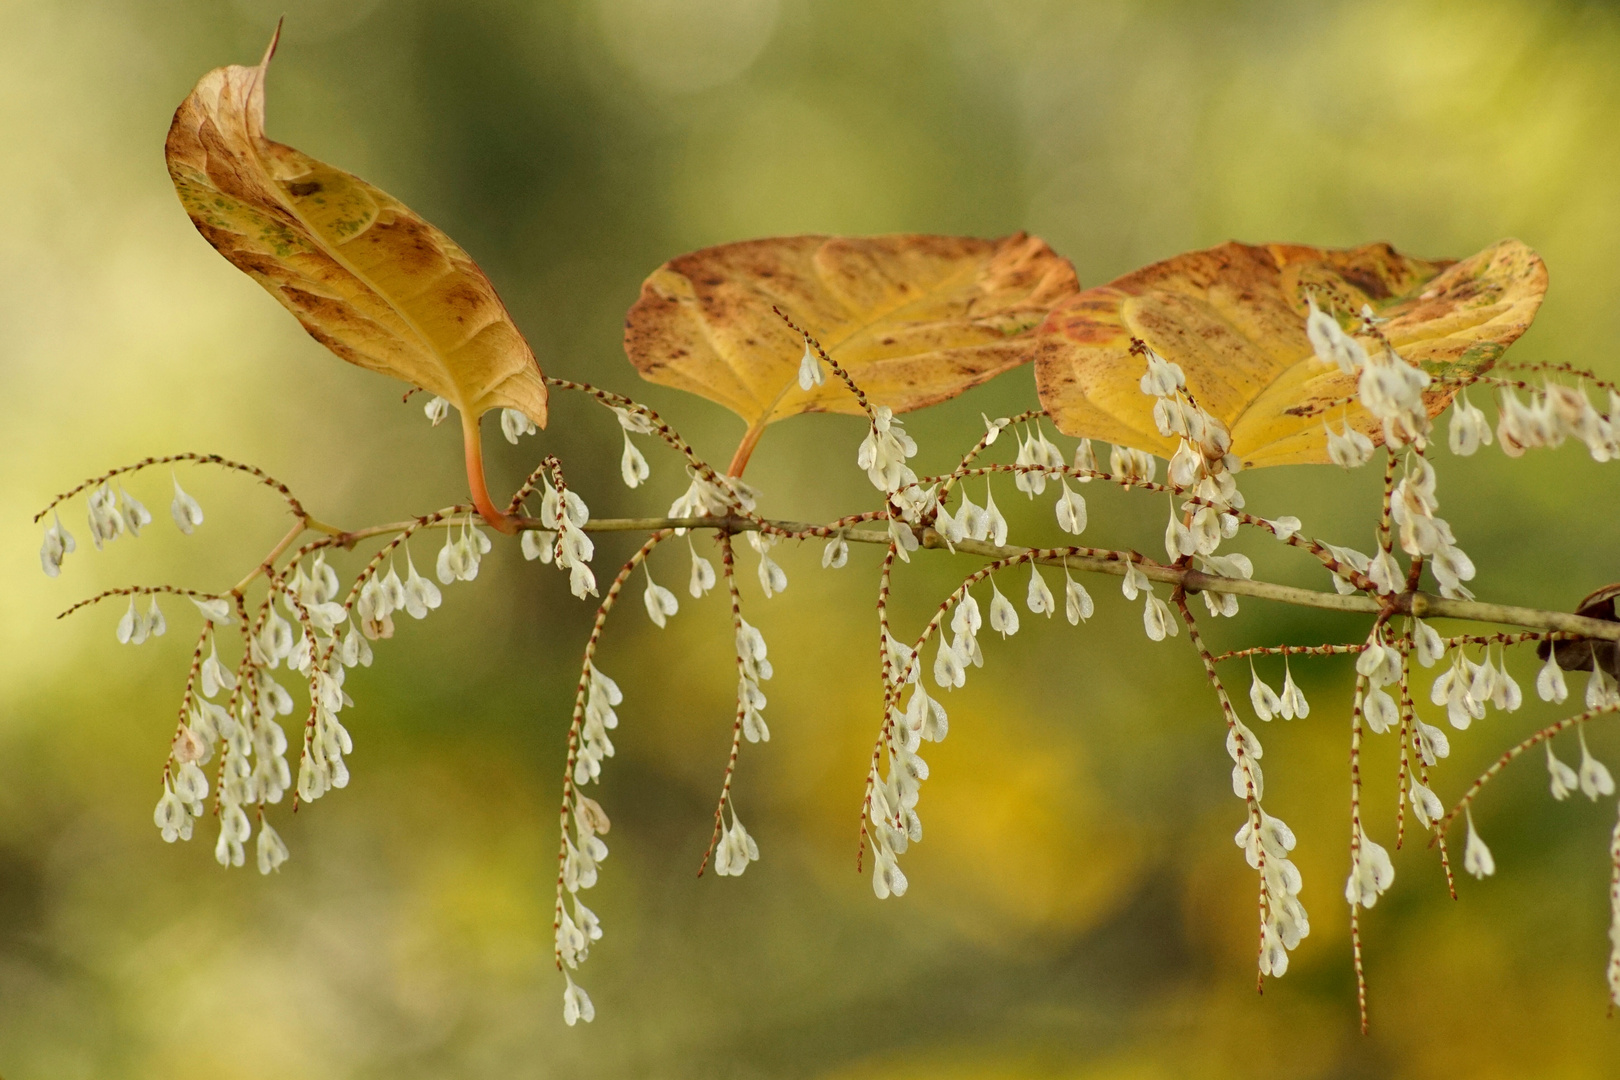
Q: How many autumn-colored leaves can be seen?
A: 3